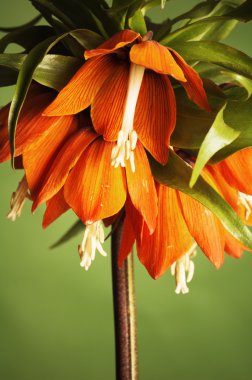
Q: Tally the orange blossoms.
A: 5